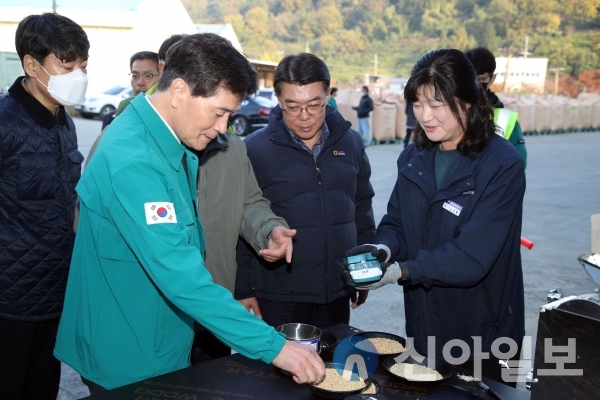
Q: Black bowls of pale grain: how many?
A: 3